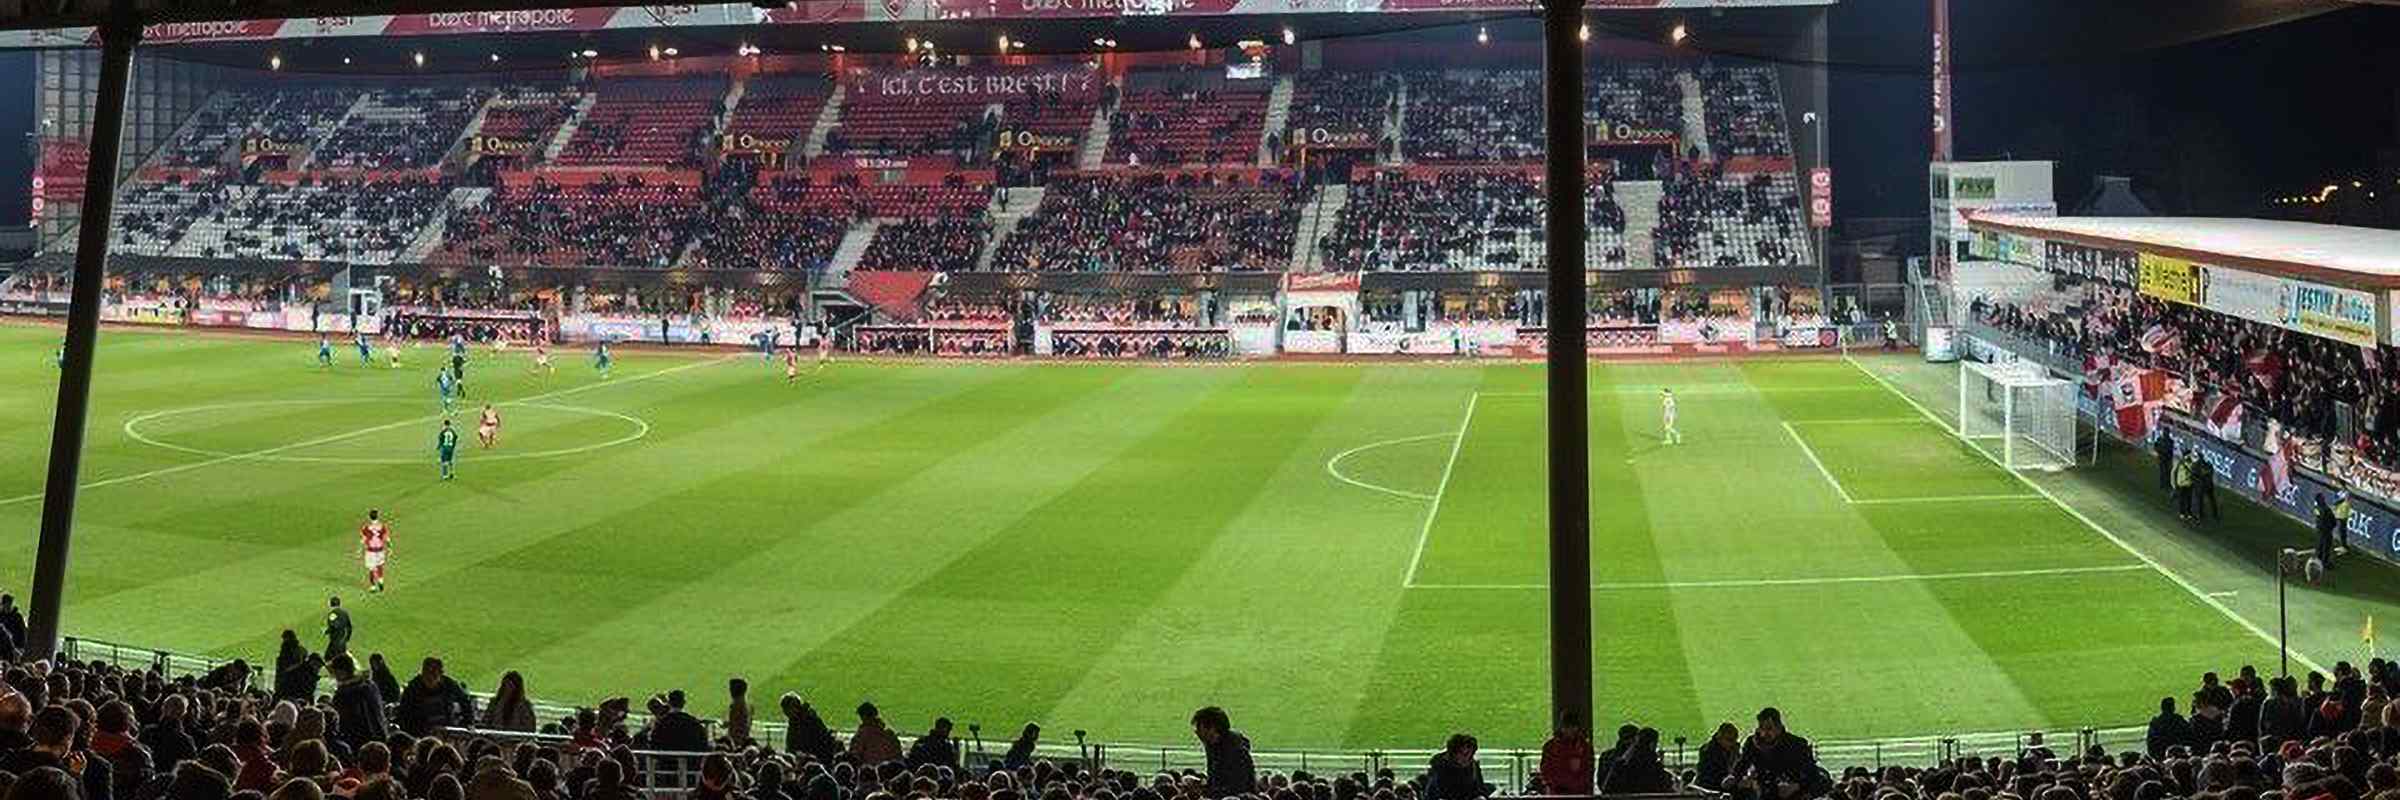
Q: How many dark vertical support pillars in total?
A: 2